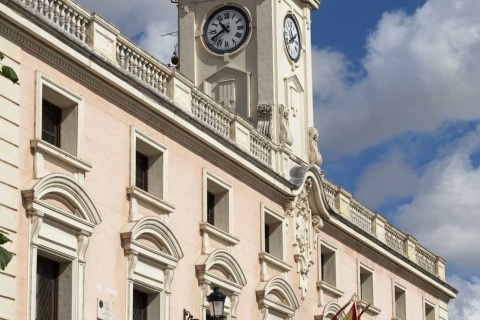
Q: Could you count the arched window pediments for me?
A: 5